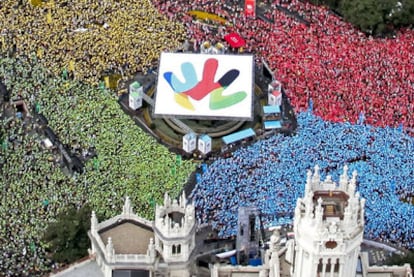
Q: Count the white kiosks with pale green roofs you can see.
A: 2